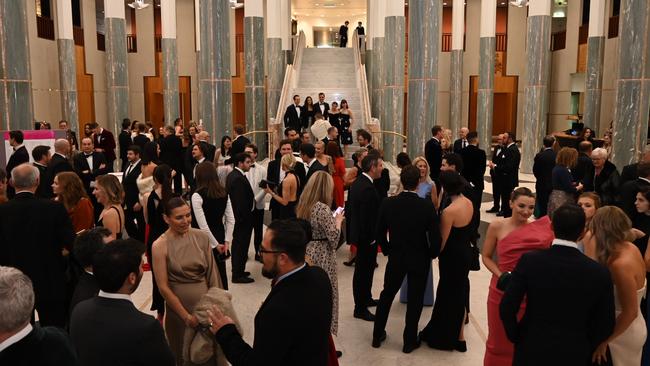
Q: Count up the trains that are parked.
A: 0